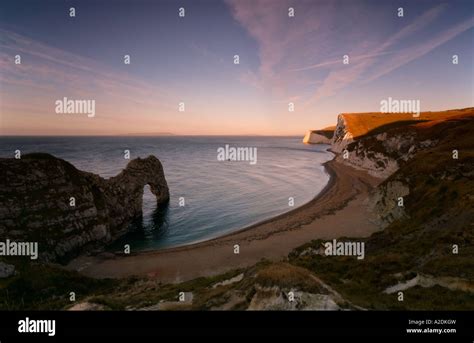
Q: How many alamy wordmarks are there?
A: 6